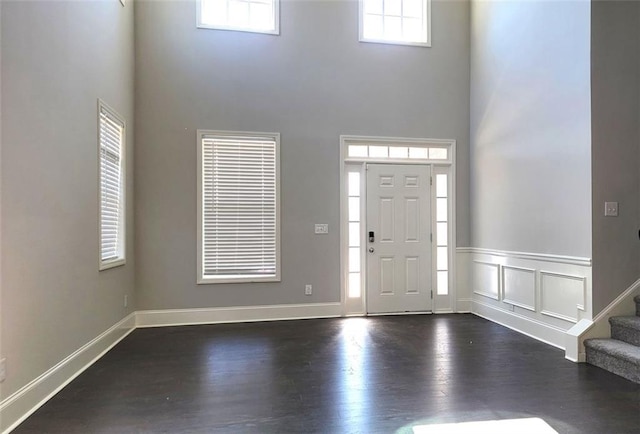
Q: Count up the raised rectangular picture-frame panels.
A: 3